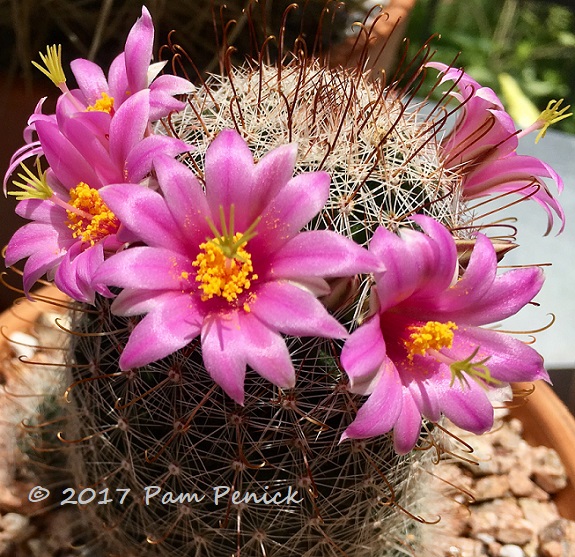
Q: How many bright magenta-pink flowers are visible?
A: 5